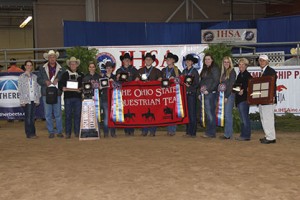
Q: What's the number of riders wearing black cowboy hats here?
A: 5